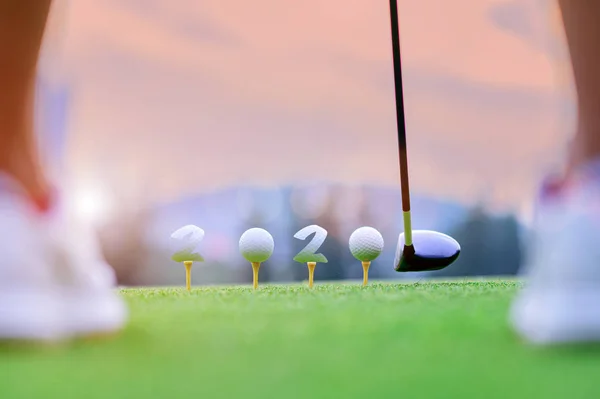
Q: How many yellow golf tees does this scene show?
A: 4